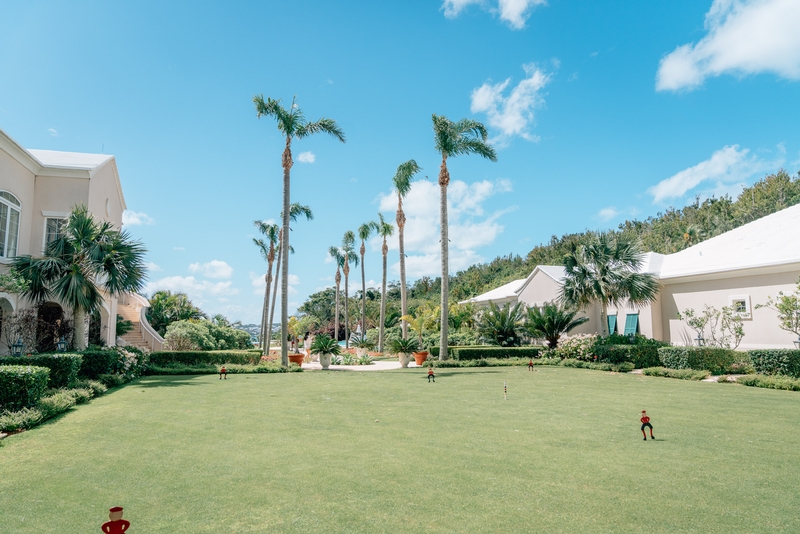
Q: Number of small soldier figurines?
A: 5